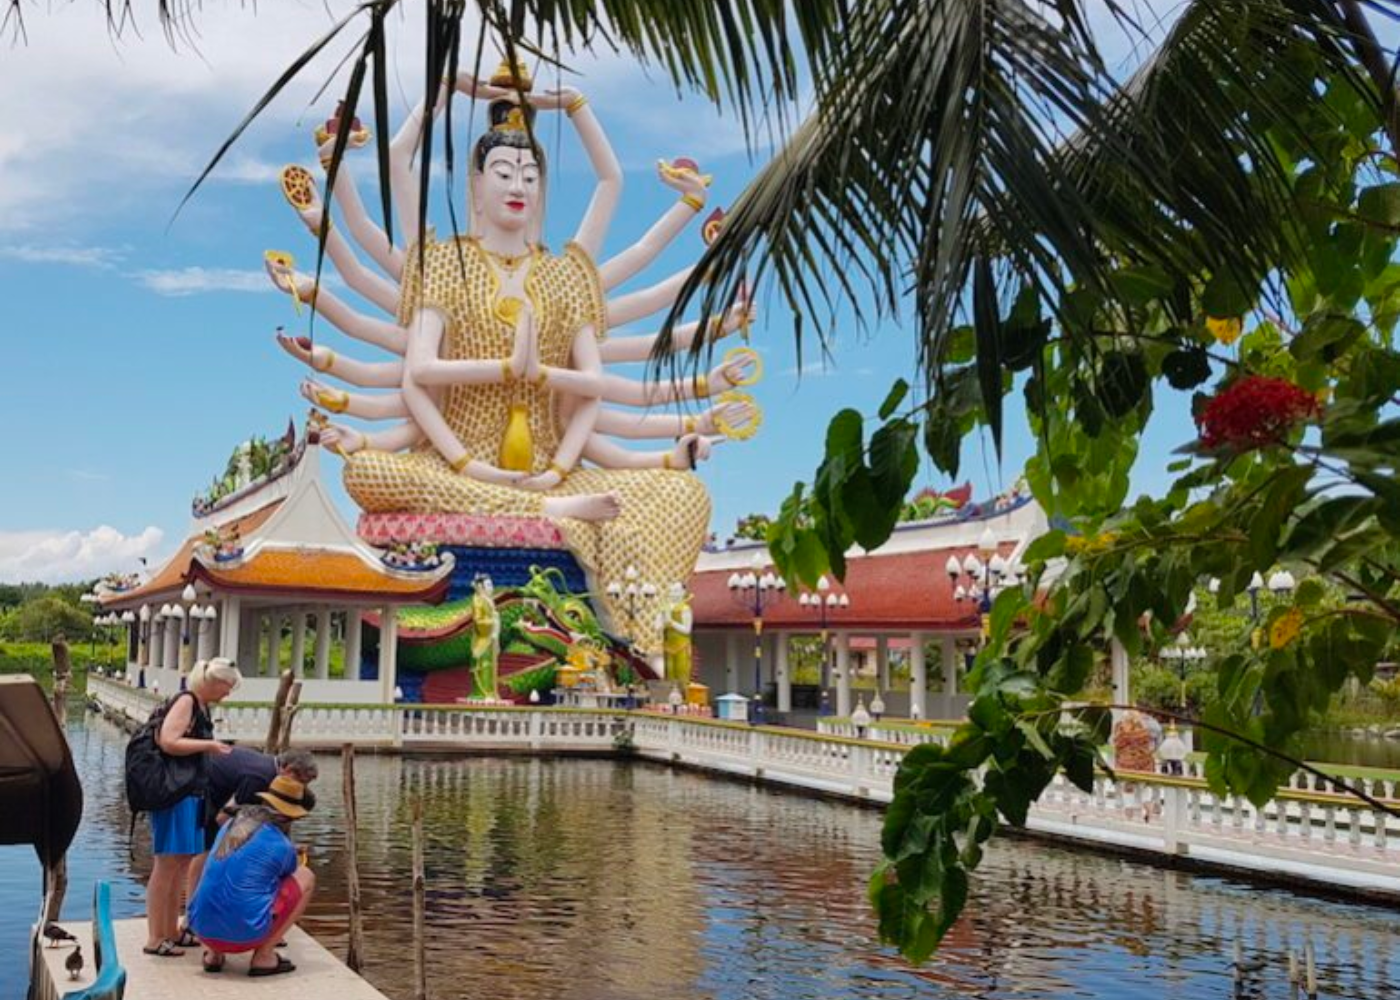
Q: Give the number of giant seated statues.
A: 1